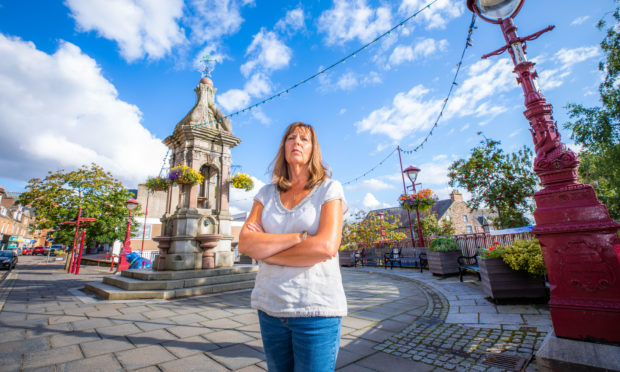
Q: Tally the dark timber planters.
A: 3